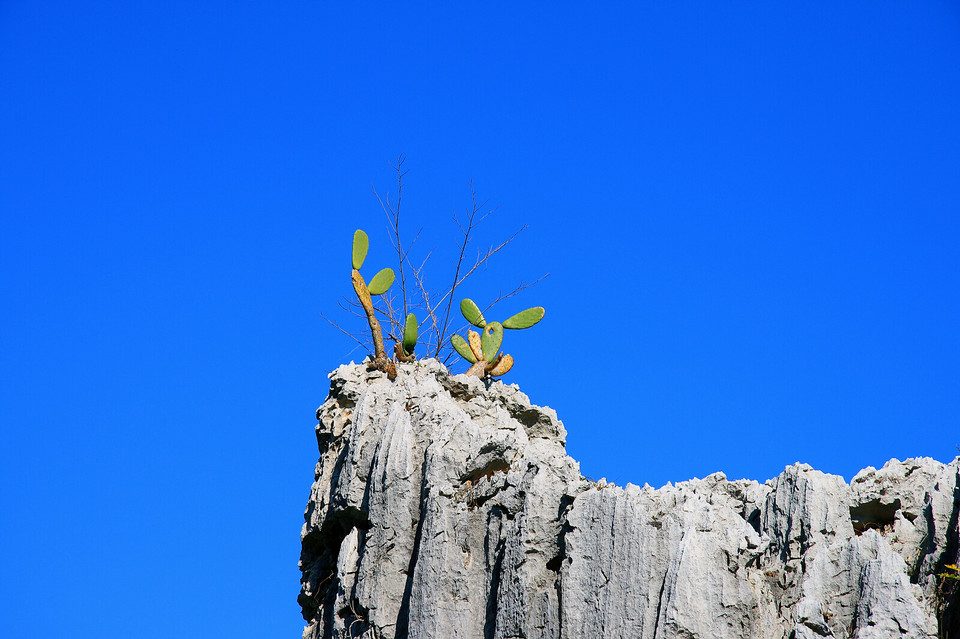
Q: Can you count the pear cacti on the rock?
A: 3